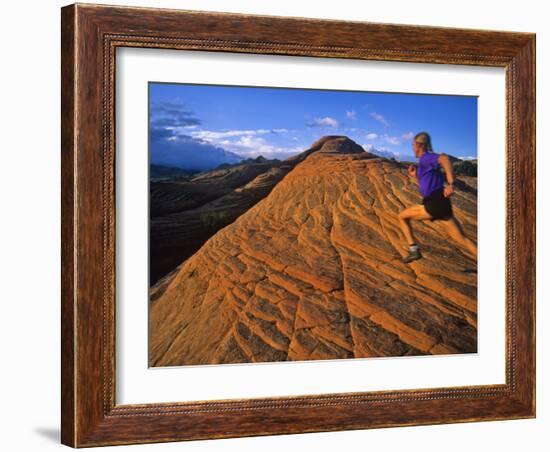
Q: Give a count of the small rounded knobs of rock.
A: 1